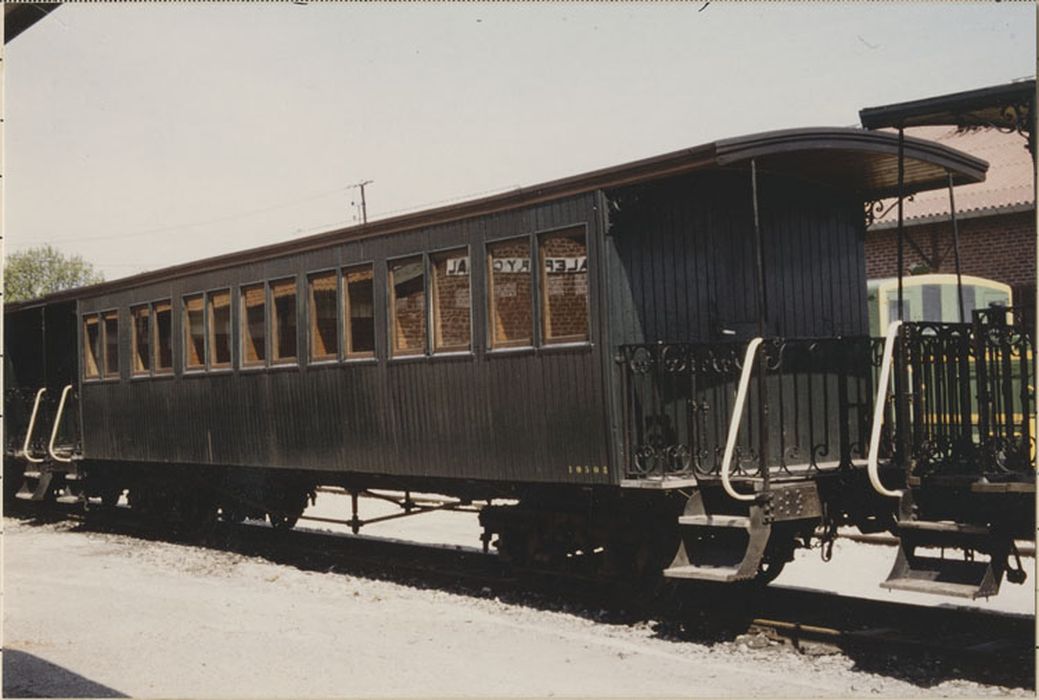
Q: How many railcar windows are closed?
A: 14